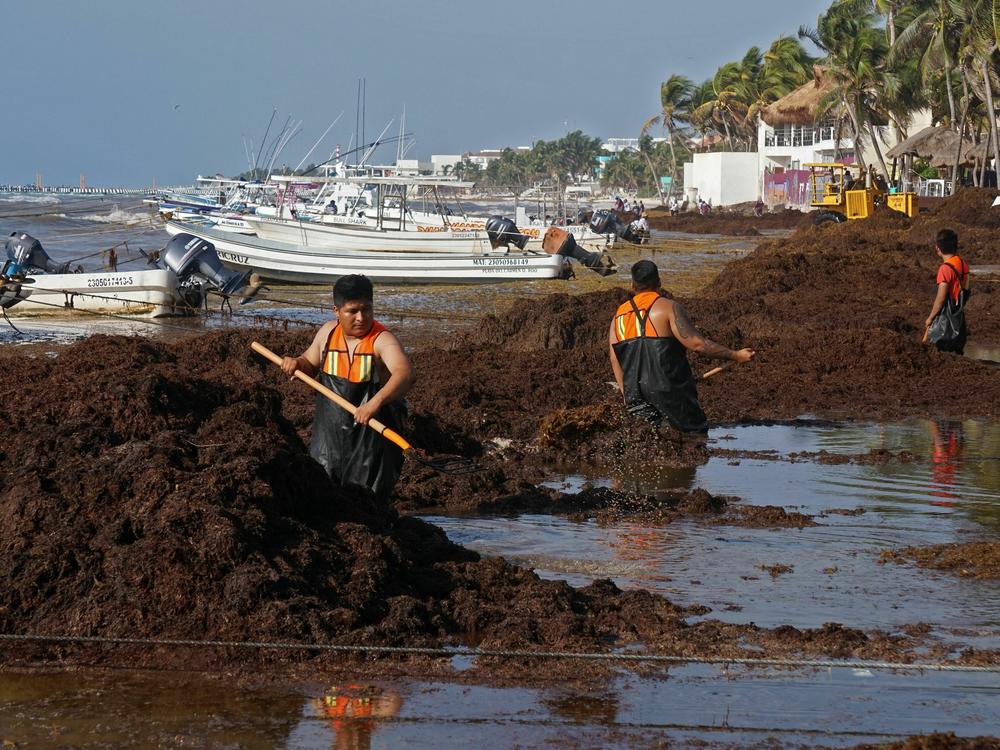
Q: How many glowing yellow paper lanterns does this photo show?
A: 0